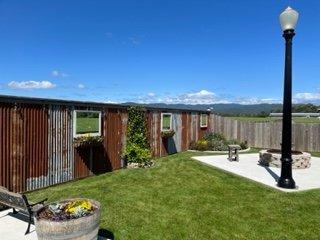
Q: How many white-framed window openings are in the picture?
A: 3